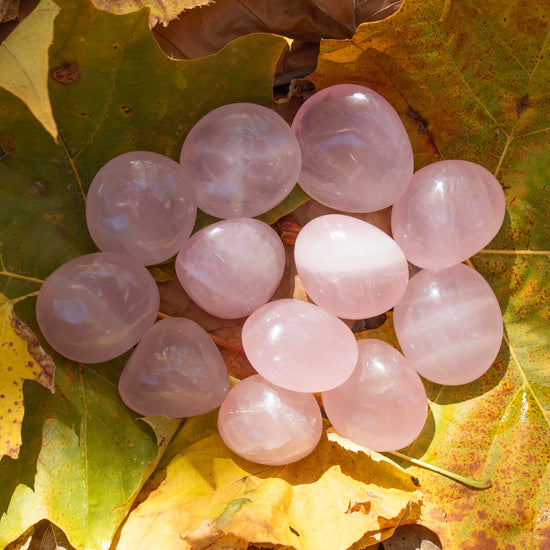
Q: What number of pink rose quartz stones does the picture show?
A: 12